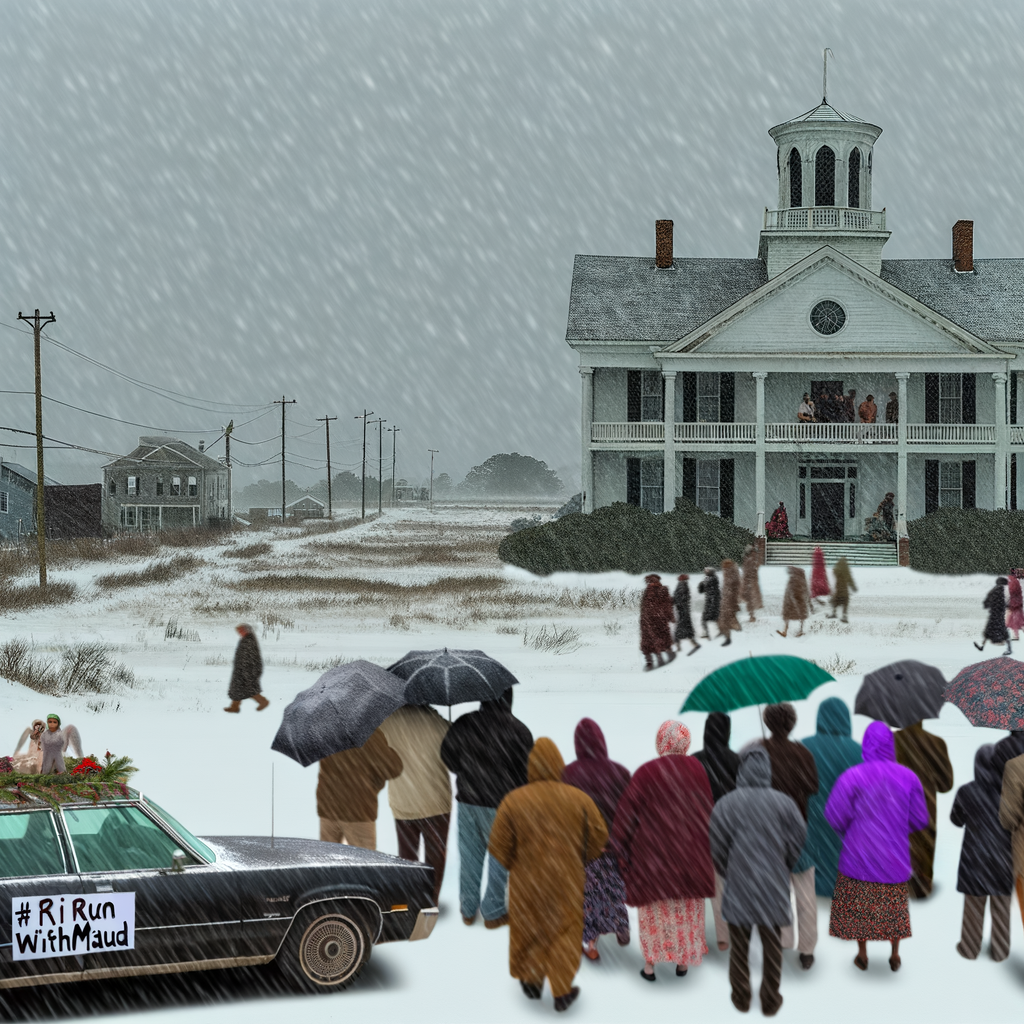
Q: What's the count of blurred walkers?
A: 11